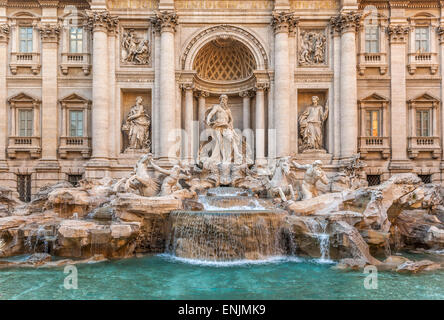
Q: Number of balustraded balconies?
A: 8